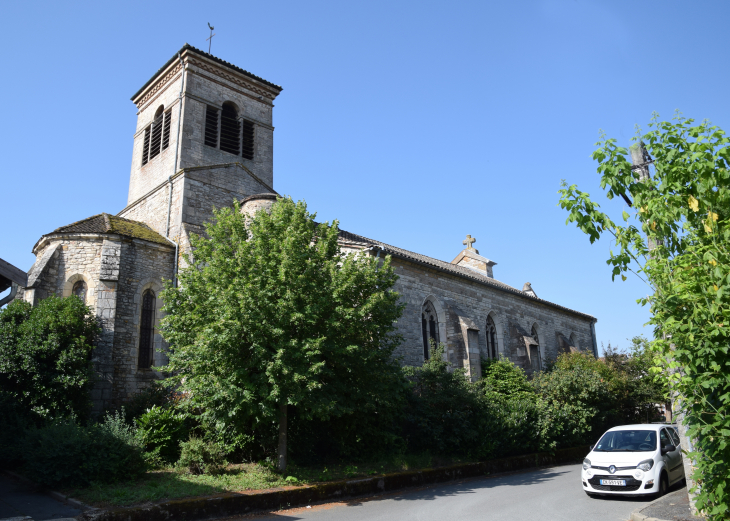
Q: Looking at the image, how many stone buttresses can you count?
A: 5